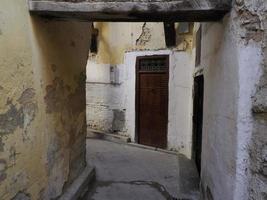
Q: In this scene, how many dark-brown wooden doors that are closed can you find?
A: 1